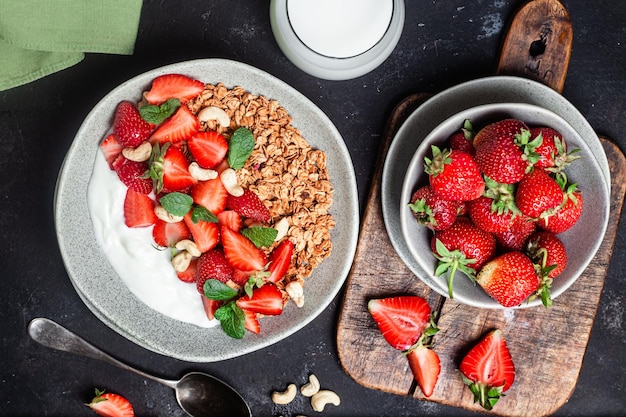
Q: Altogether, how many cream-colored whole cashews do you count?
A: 12